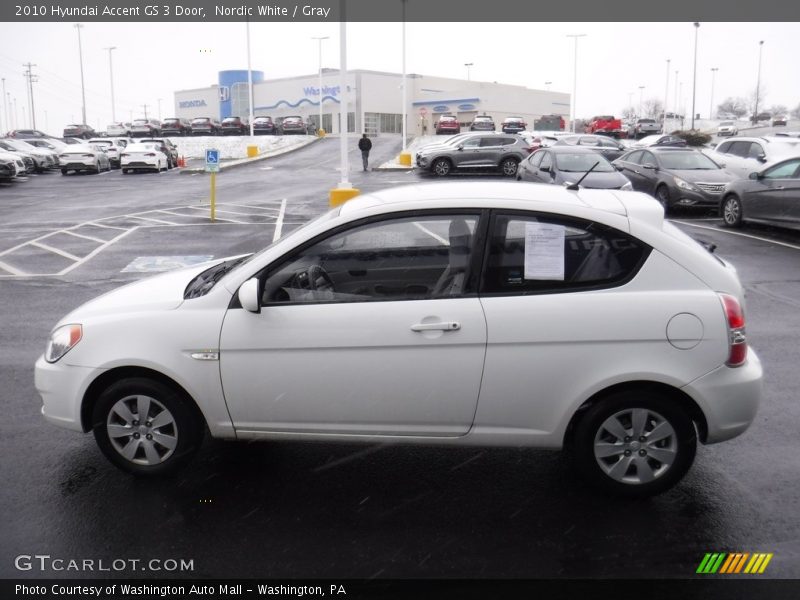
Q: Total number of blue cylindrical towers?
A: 1